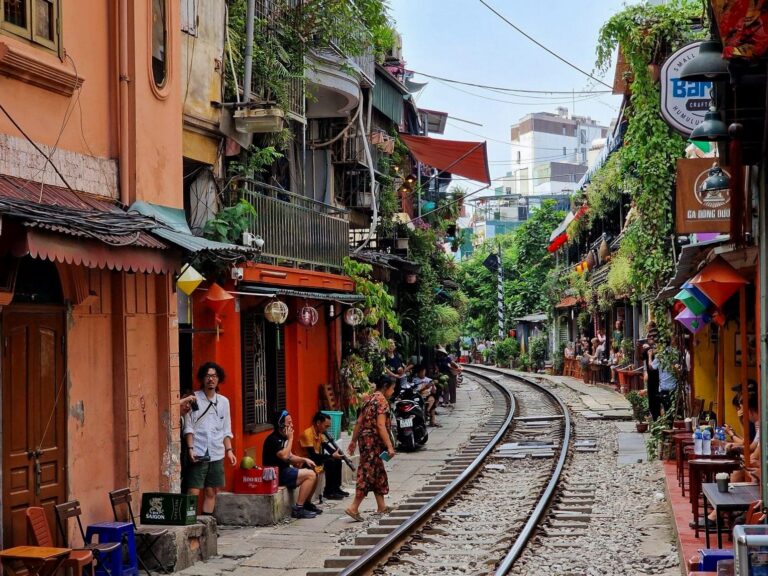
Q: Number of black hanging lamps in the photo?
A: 3